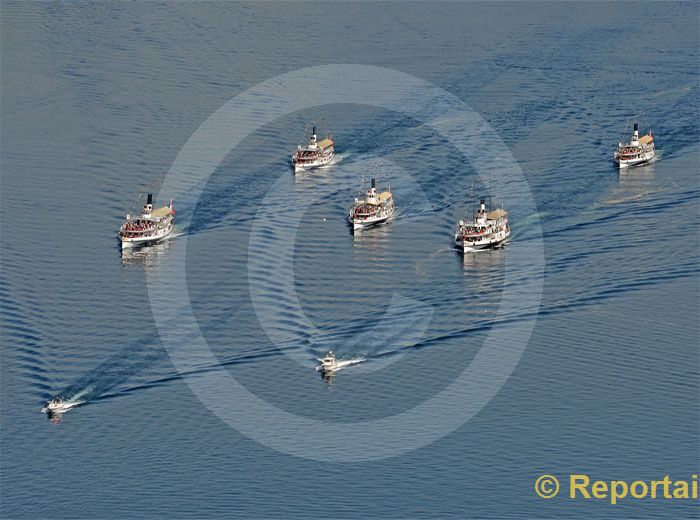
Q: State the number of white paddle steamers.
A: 5